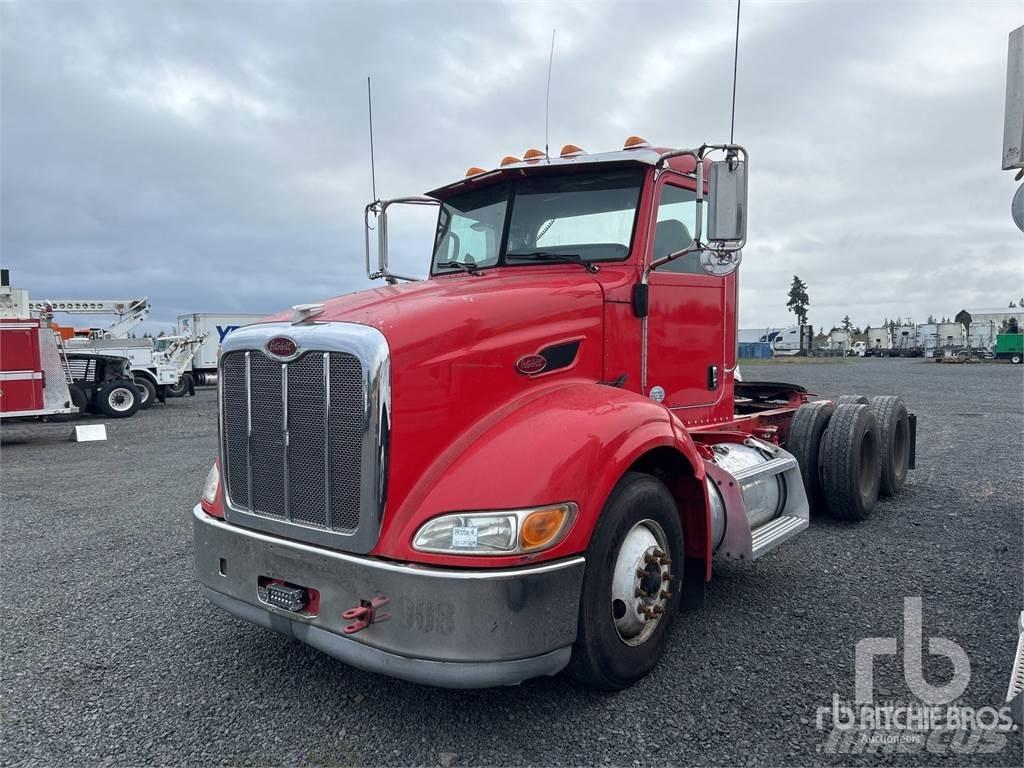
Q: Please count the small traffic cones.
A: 0